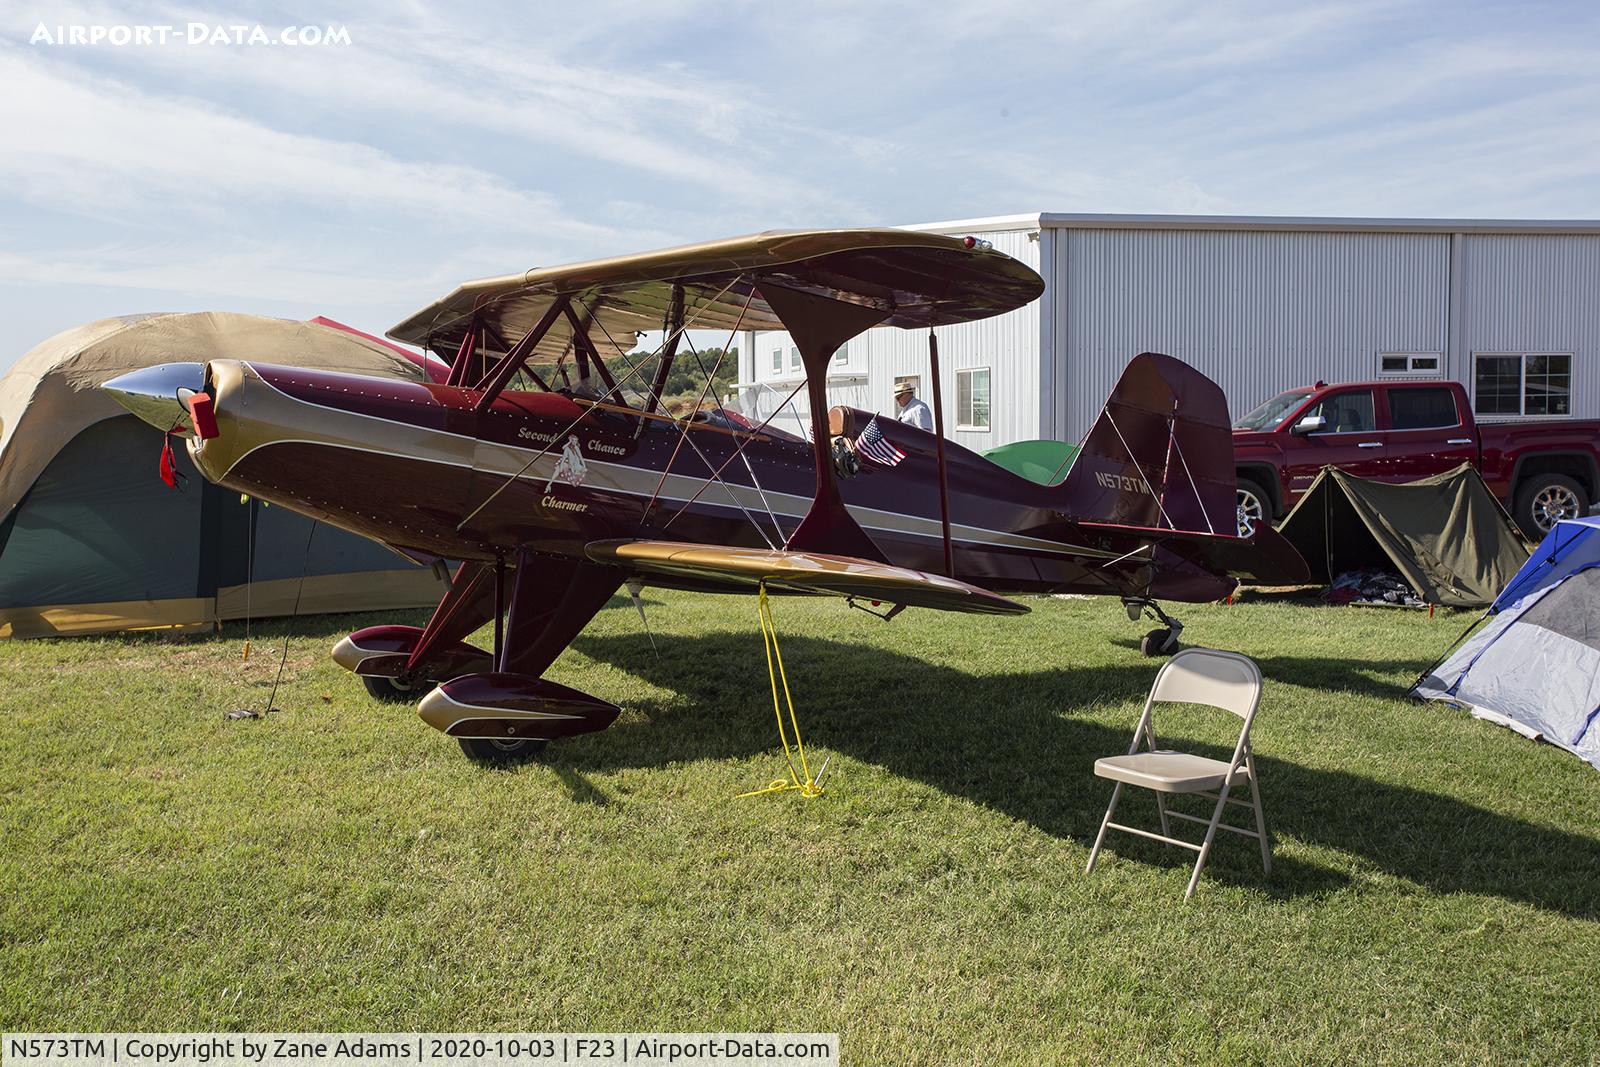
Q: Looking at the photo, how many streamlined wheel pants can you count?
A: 2